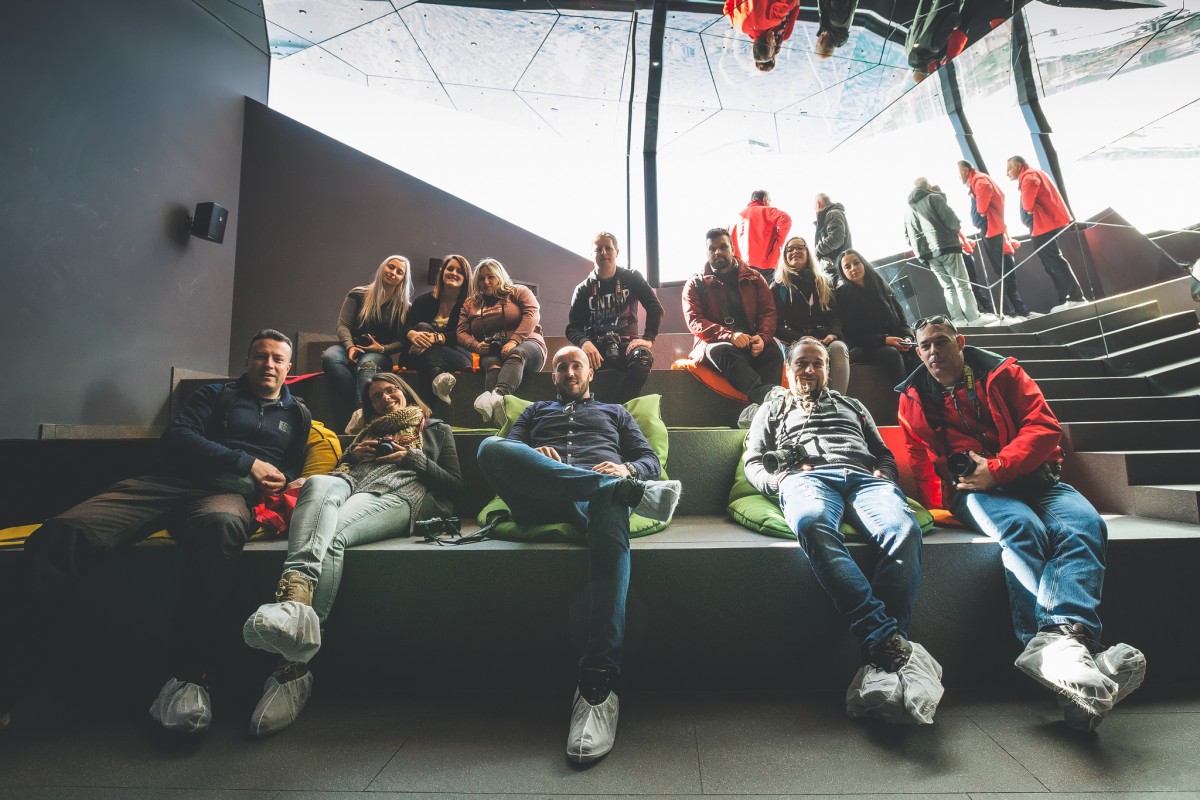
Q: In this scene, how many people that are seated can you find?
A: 12